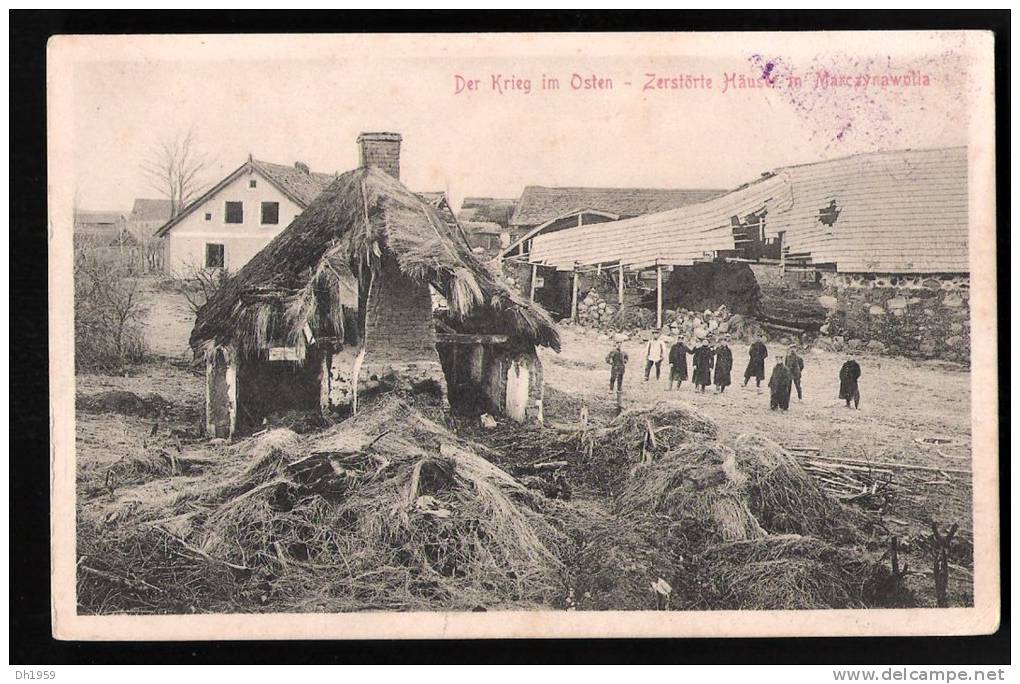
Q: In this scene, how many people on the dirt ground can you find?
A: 9